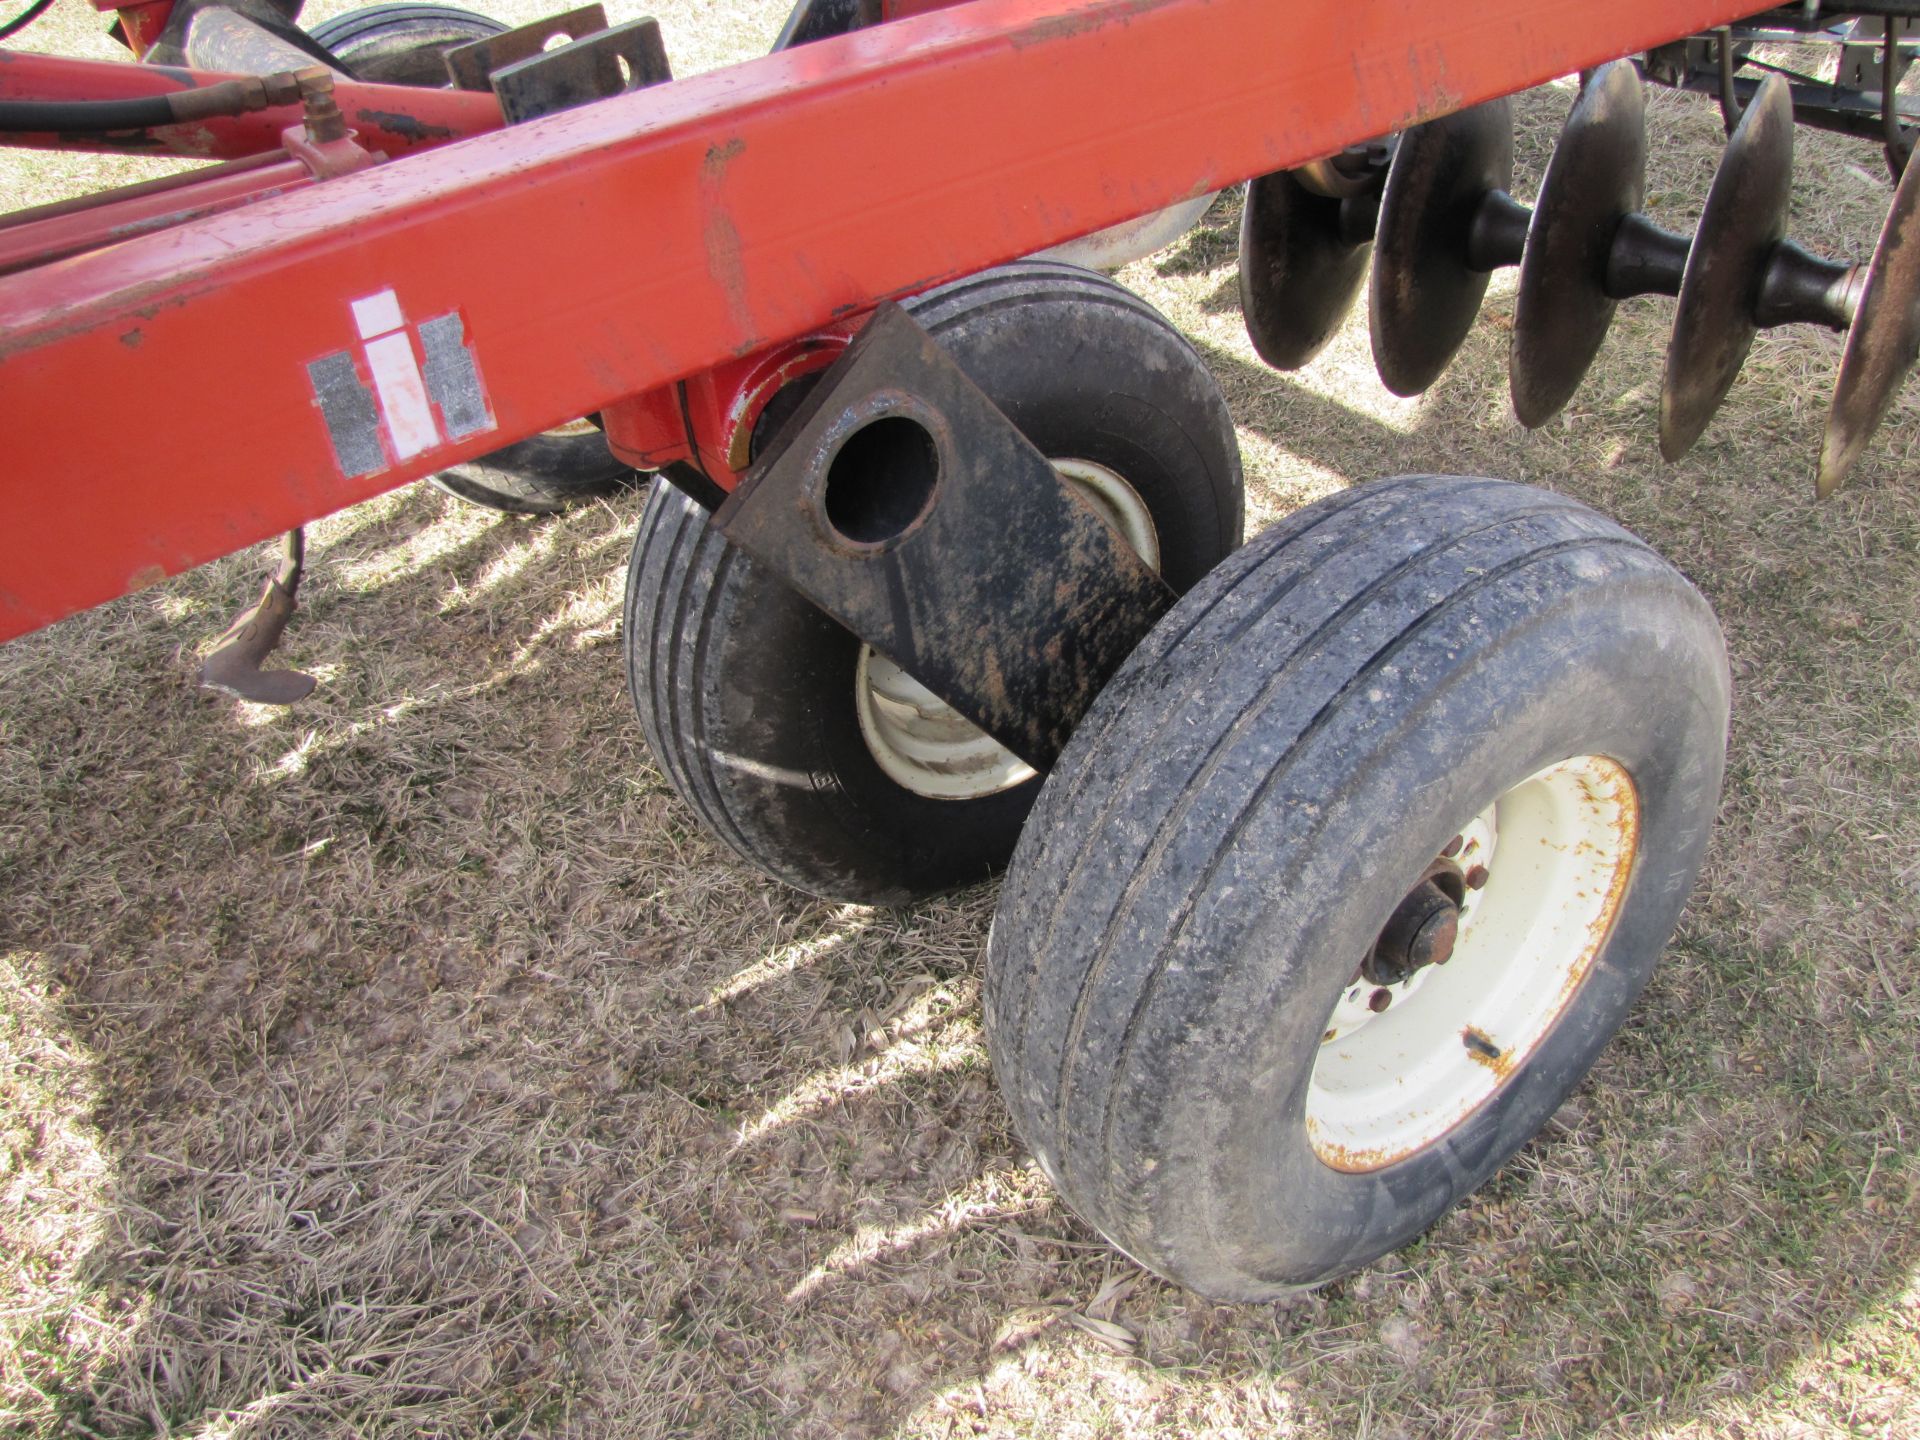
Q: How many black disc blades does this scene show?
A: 5